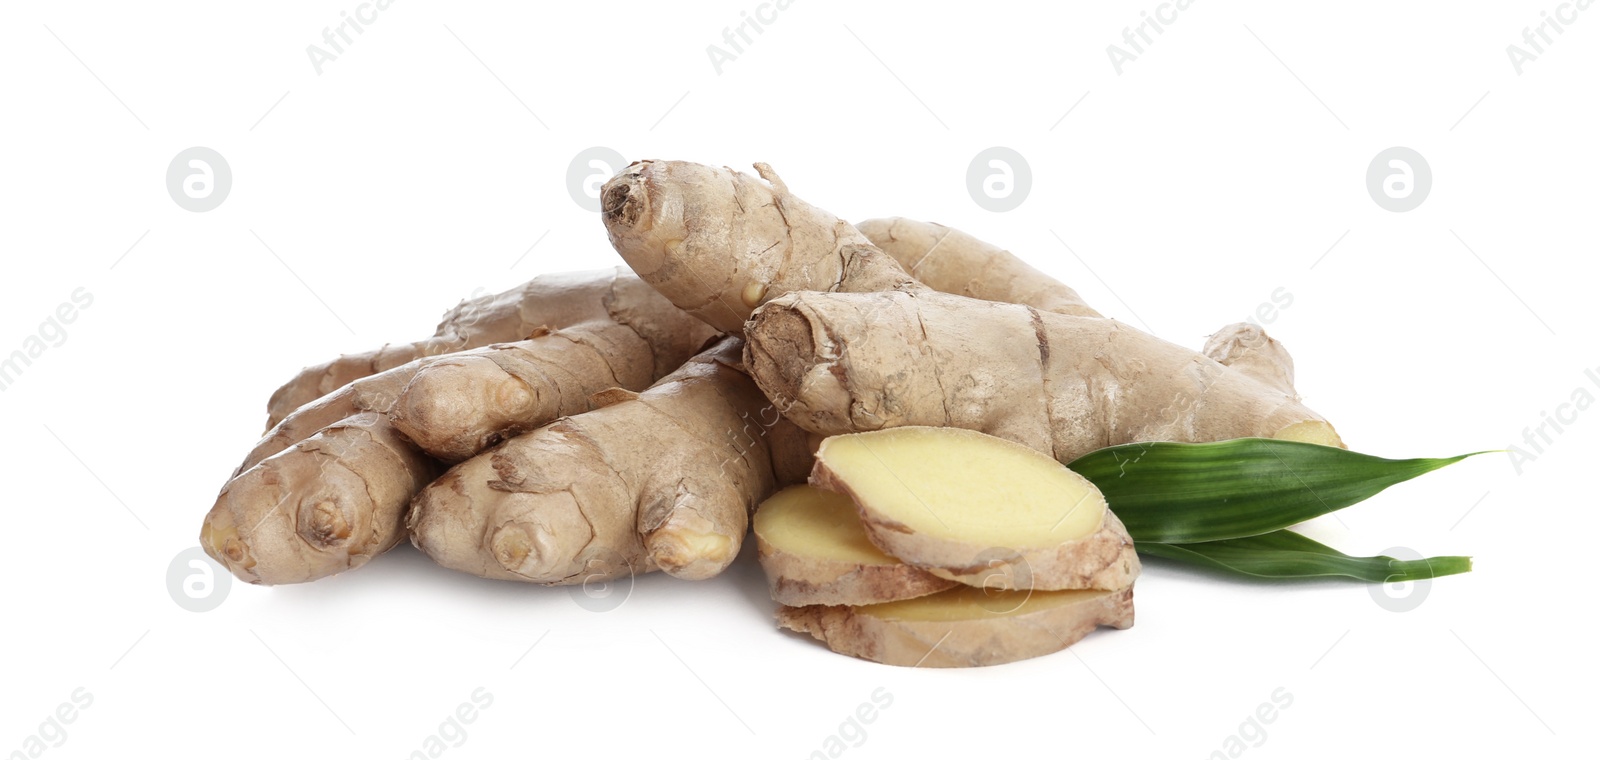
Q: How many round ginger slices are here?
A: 3